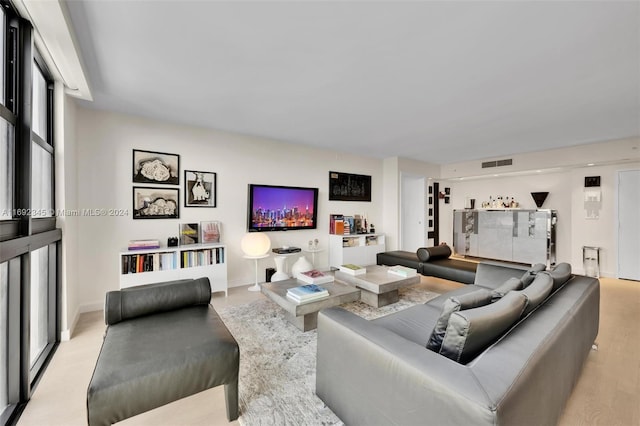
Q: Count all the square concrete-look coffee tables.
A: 2